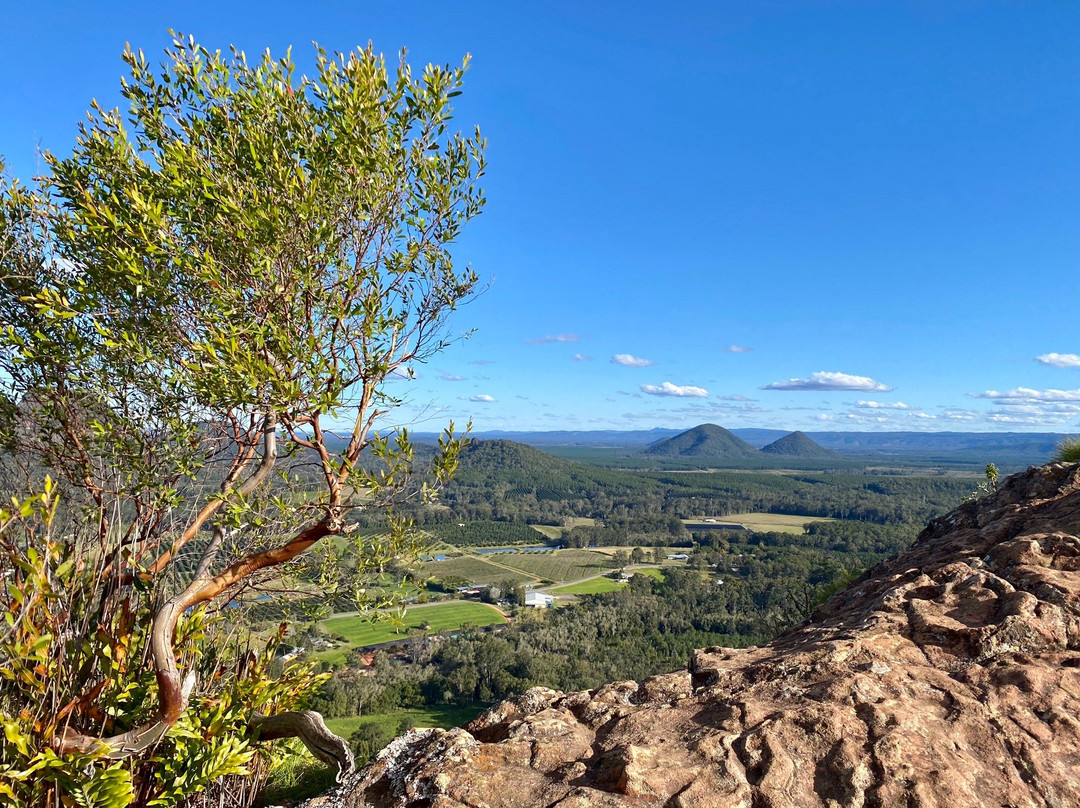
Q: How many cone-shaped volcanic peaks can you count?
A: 2